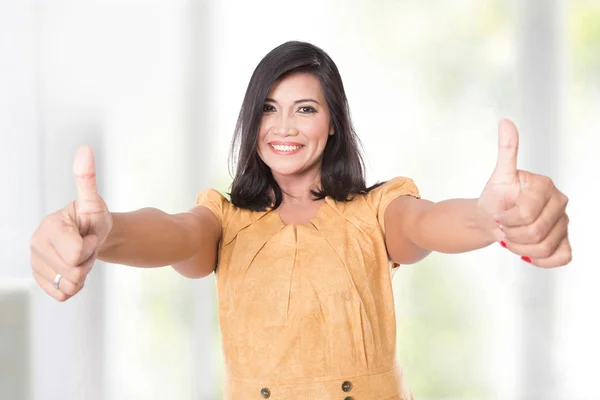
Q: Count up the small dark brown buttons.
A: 3